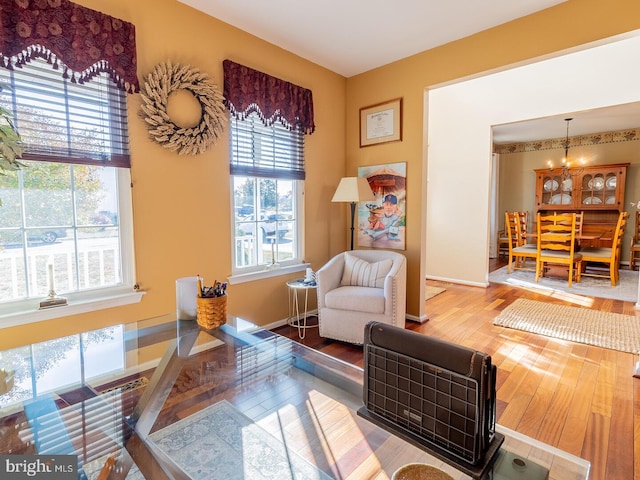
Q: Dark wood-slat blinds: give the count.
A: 2